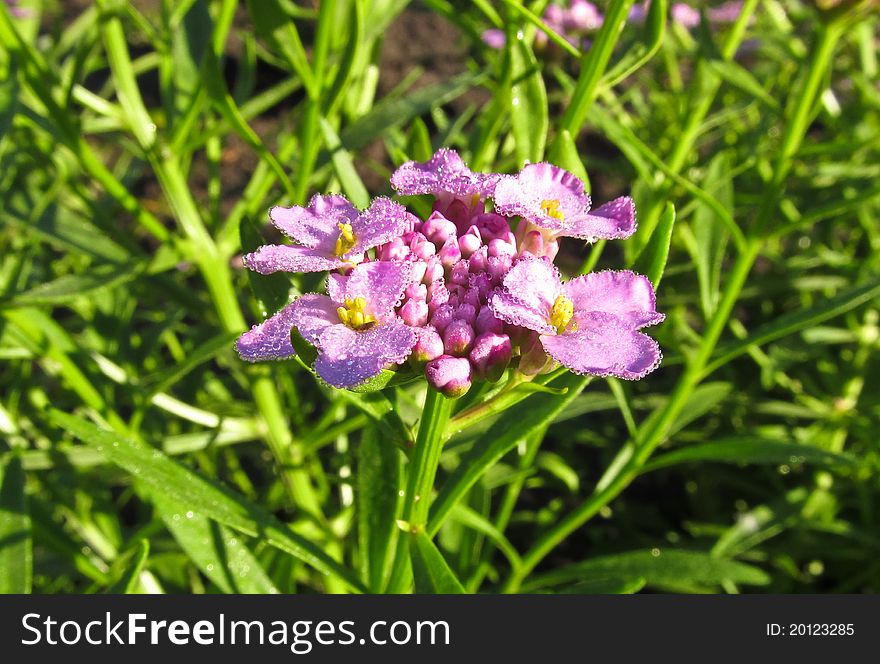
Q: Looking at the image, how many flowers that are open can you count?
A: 5